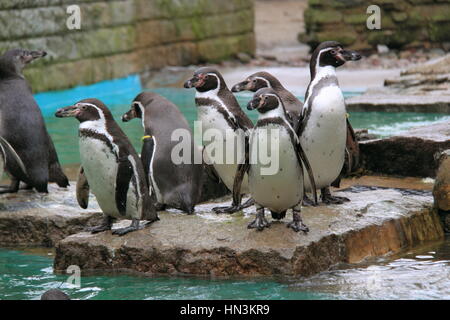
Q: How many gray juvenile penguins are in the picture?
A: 1